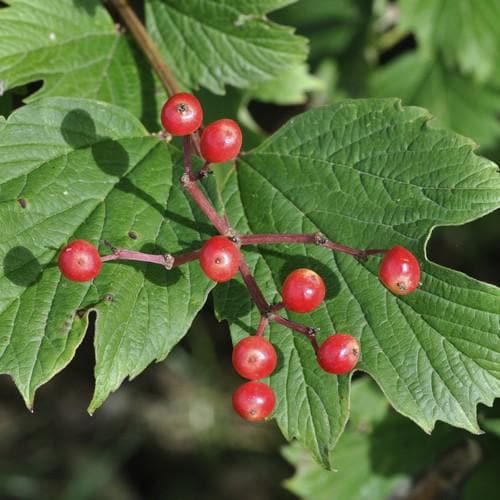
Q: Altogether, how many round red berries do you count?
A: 9